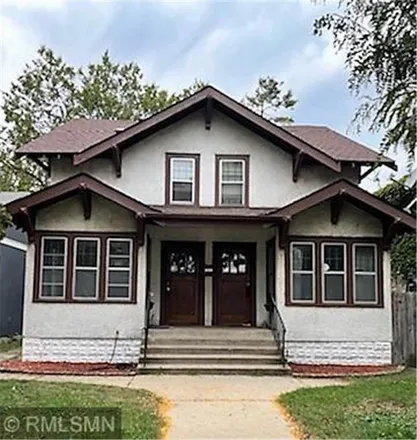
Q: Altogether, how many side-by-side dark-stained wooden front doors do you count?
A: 2